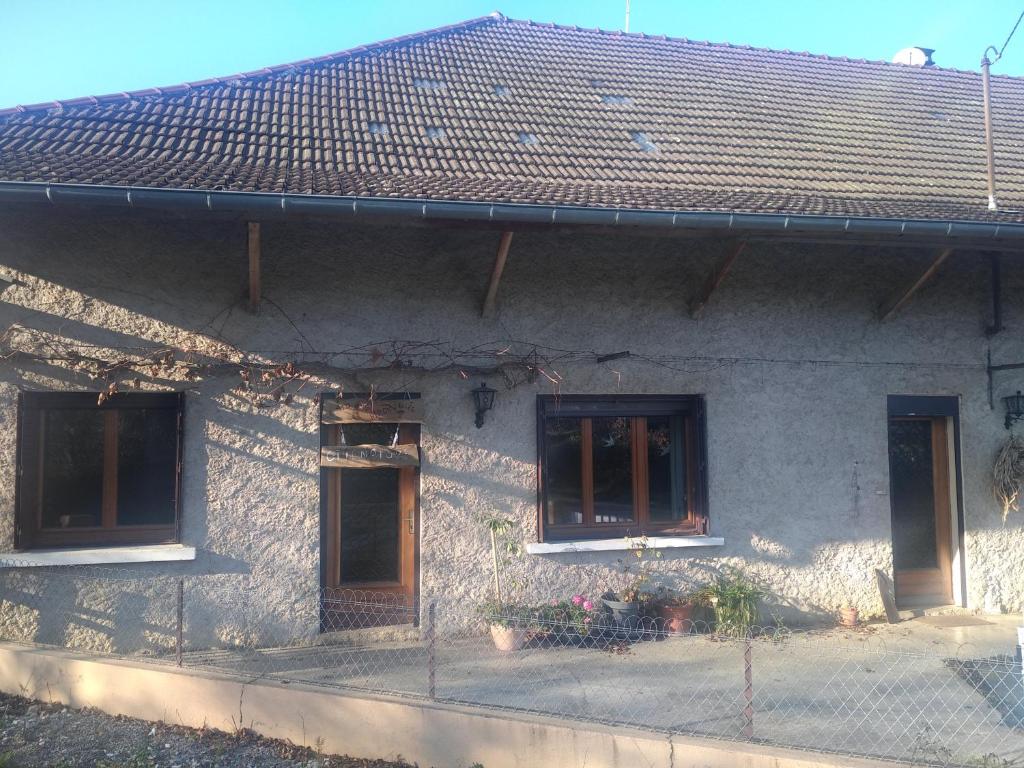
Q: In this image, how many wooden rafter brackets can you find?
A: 4